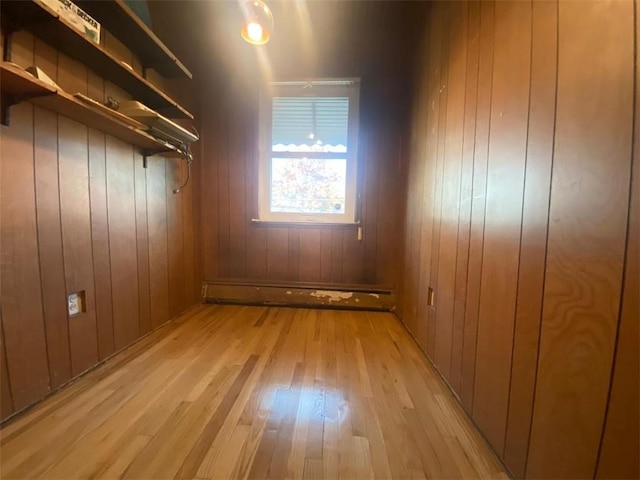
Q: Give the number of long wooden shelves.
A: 3